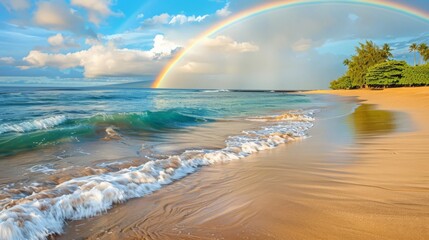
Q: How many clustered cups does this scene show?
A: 0